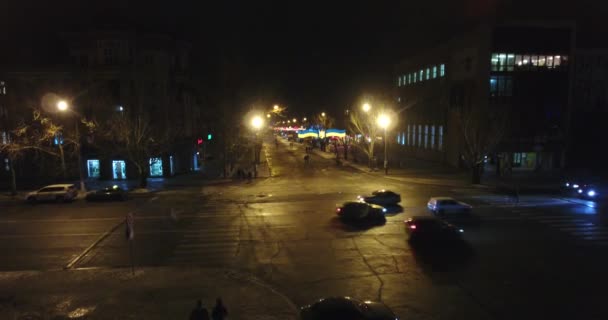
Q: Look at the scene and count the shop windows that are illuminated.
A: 3